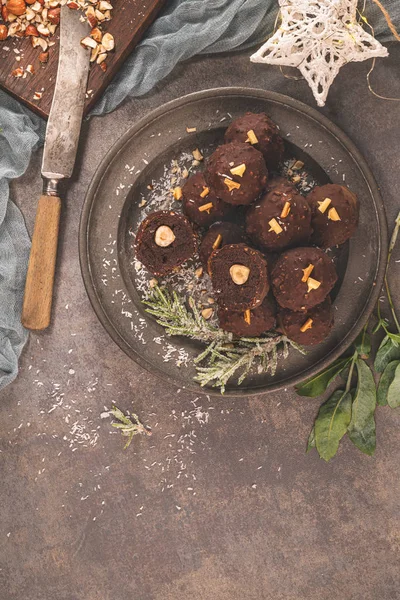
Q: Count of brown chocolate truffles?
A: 11